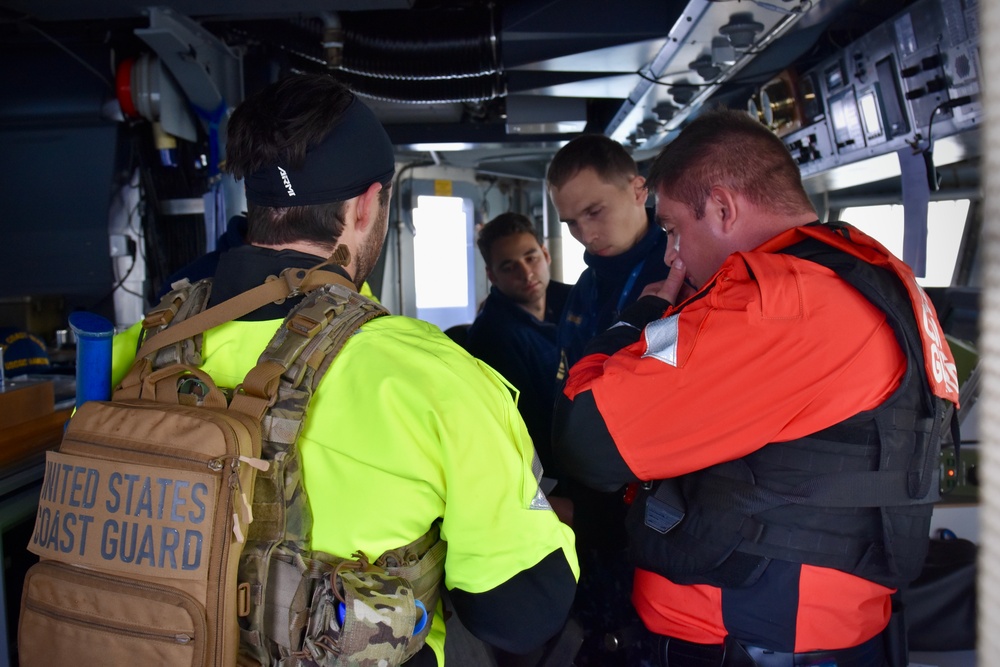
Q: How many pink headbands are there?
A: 0